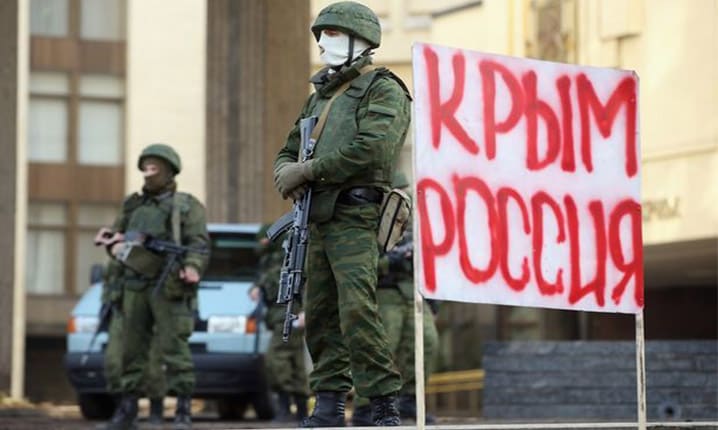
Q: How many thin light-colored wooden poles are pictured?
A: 2